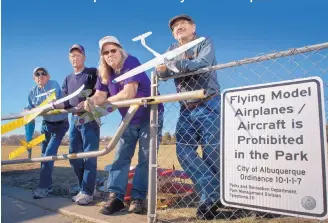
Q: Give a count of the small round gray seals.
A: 1